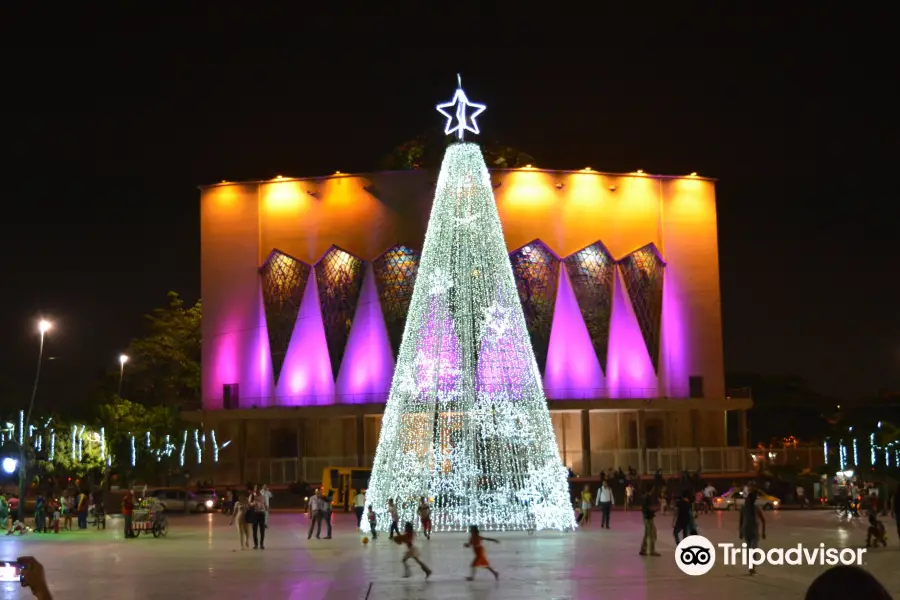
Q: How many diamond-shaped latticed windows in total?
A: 6